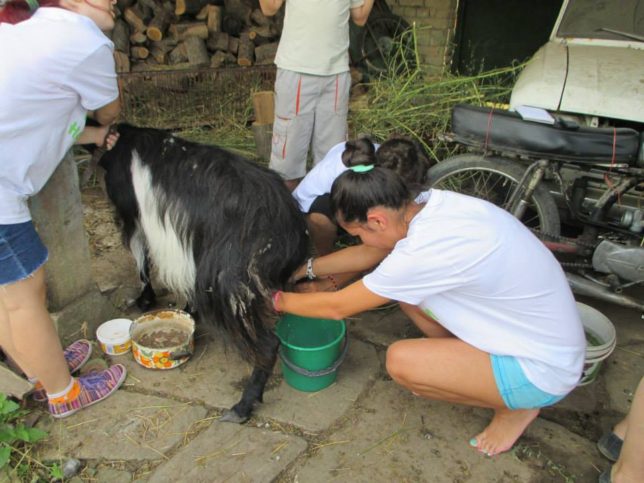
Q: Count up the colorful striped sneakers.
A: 2